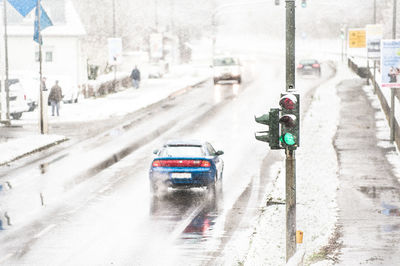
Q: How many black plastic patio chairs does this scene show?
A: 0